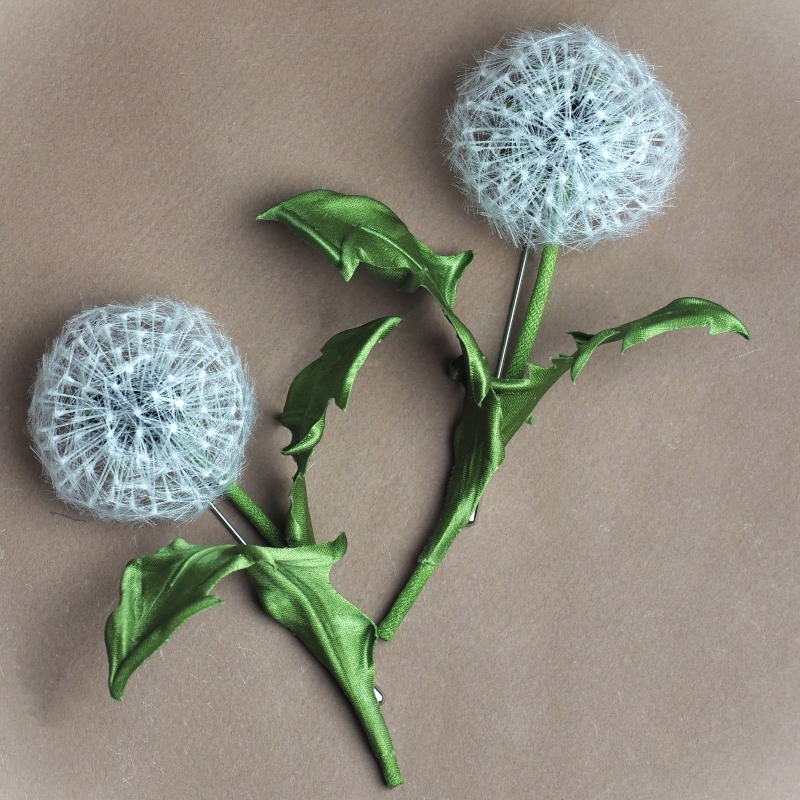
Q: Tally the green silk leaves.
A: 4